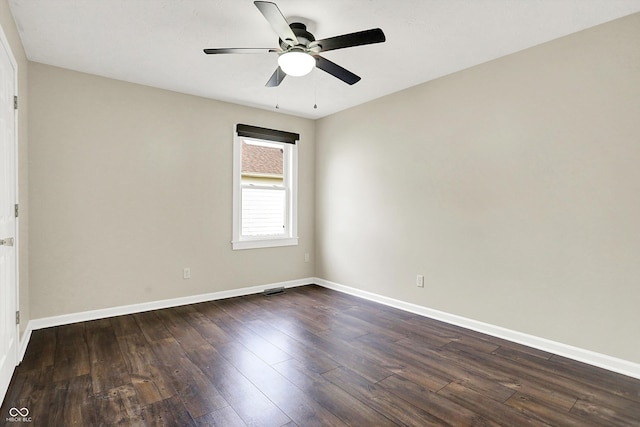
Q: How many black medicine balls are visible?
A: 0